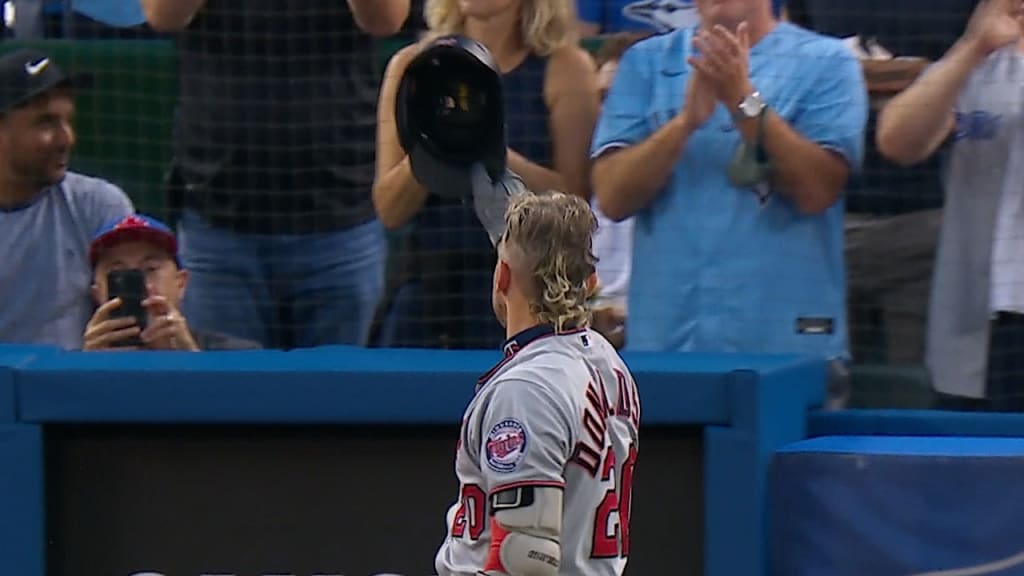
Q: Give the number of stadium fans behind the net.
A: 6